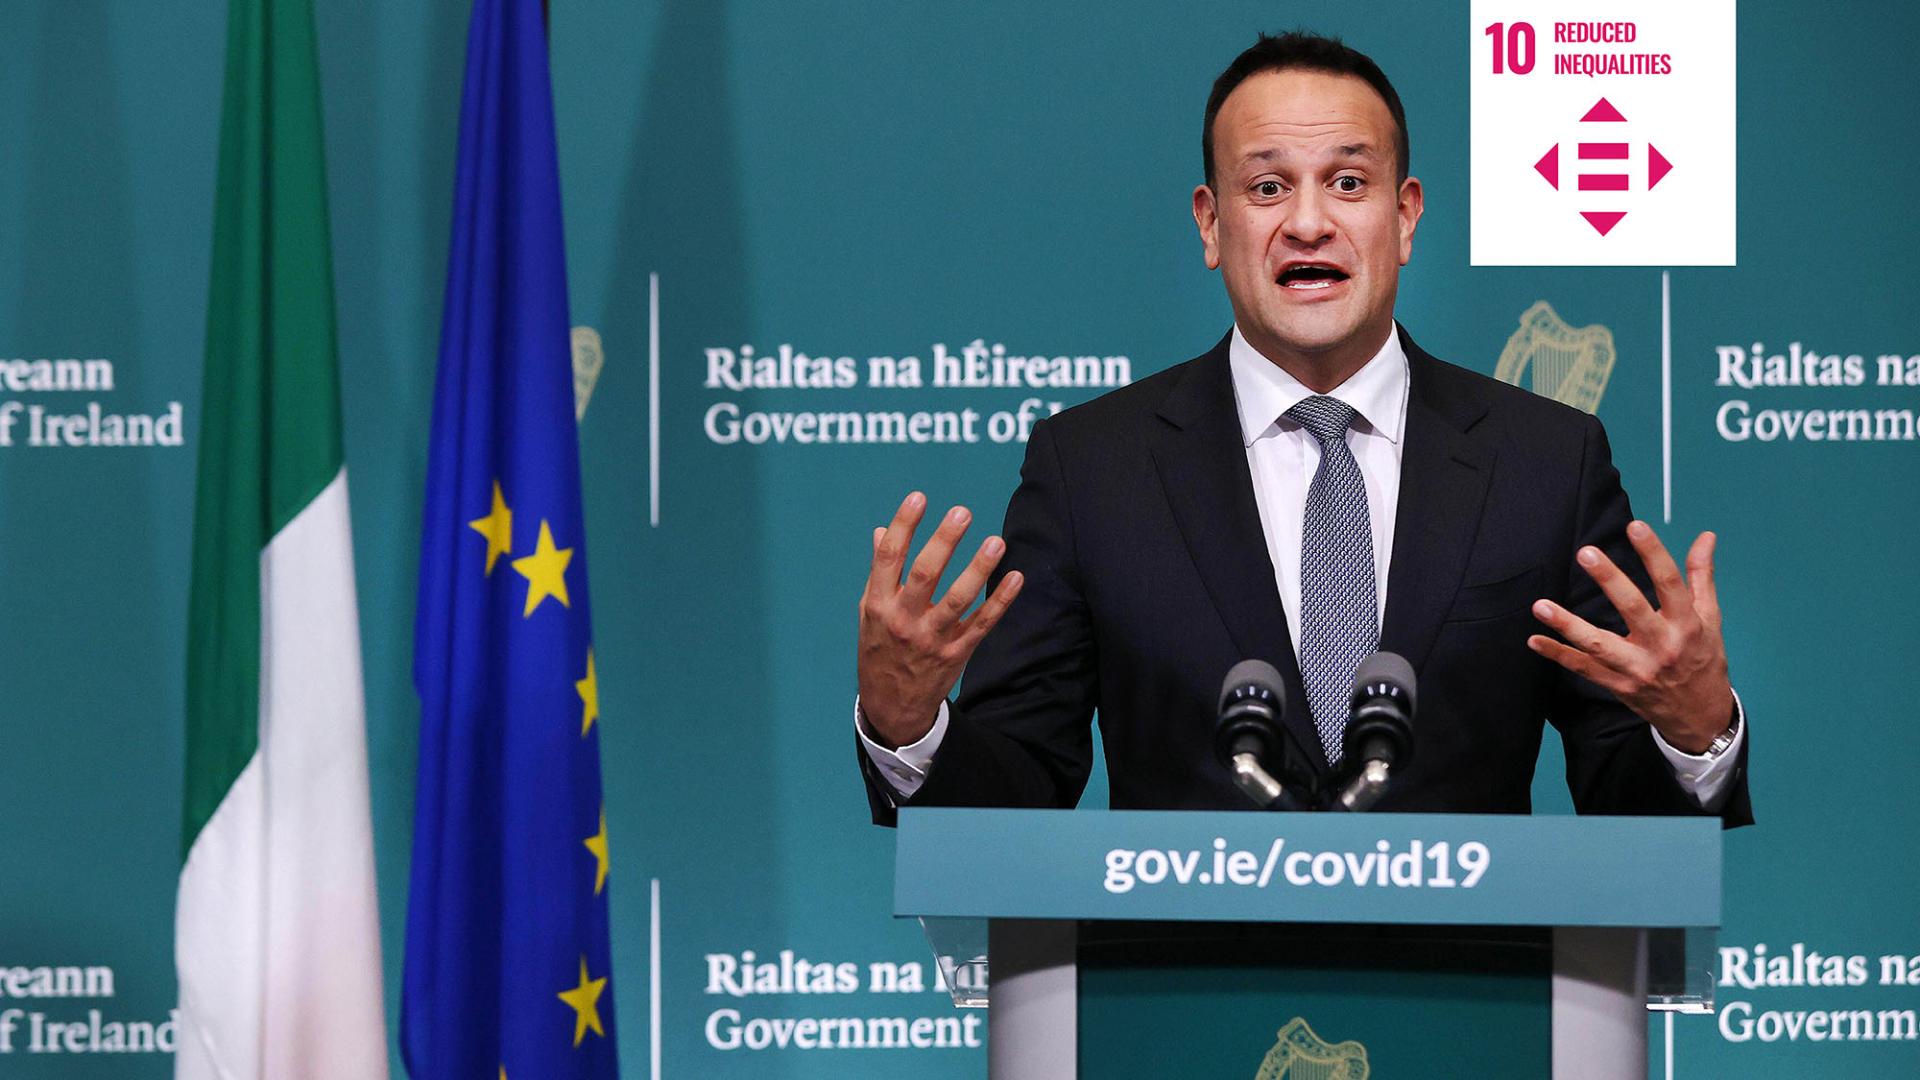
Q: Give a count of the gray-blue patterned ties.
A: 1